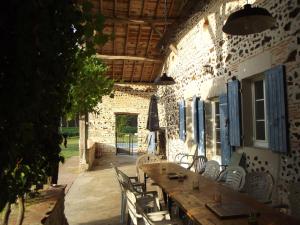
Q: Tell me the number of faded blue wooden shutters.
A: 6